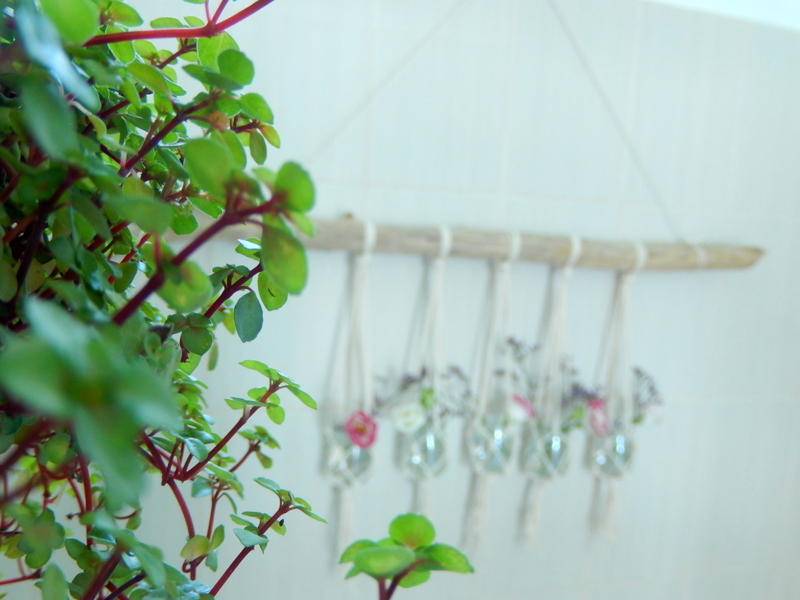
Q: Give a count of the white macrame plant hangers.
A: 5